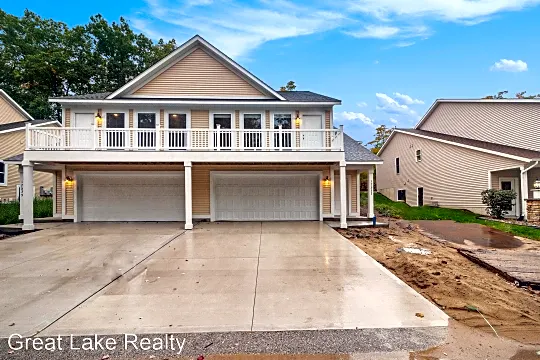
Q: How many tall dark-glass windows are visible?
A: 6